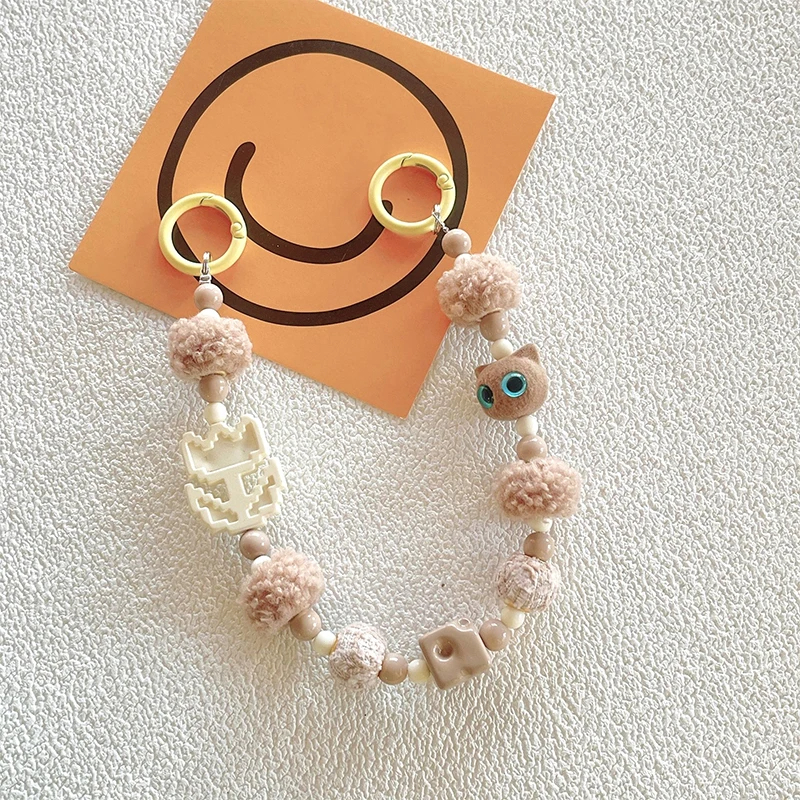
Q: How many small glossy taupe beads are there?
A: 10